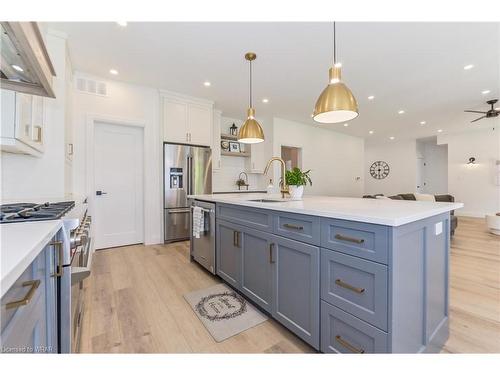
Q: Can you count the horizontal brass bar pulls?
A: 5